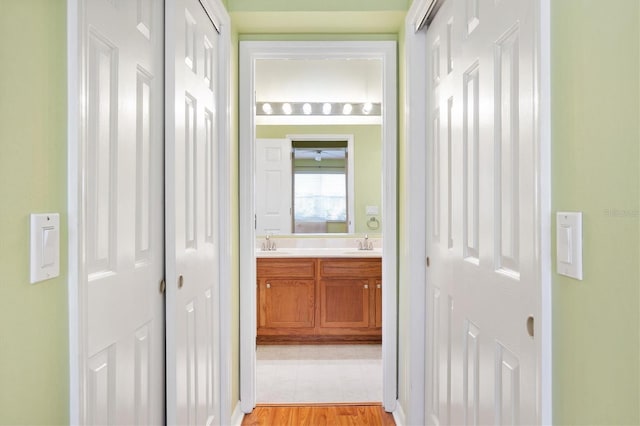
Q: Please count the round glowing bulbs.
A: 6